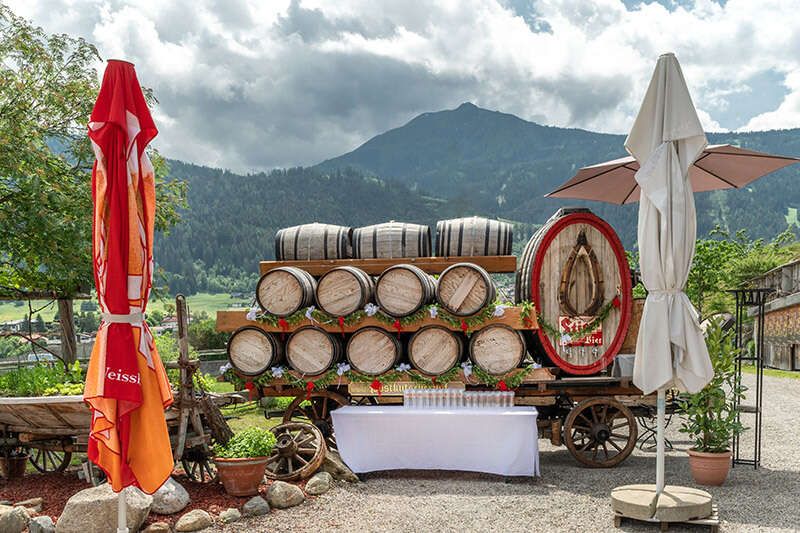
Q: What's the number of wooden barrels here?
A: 13